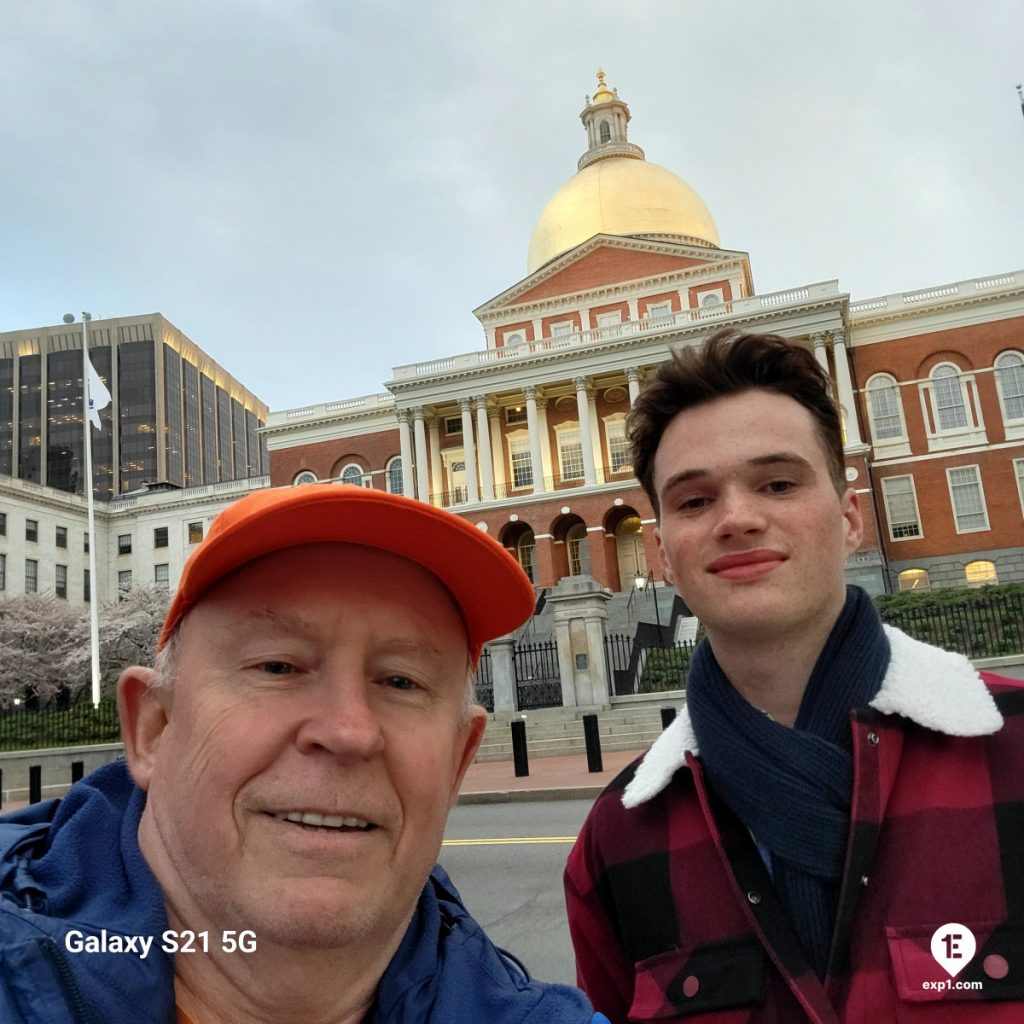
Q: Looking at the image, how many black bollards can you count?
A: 6